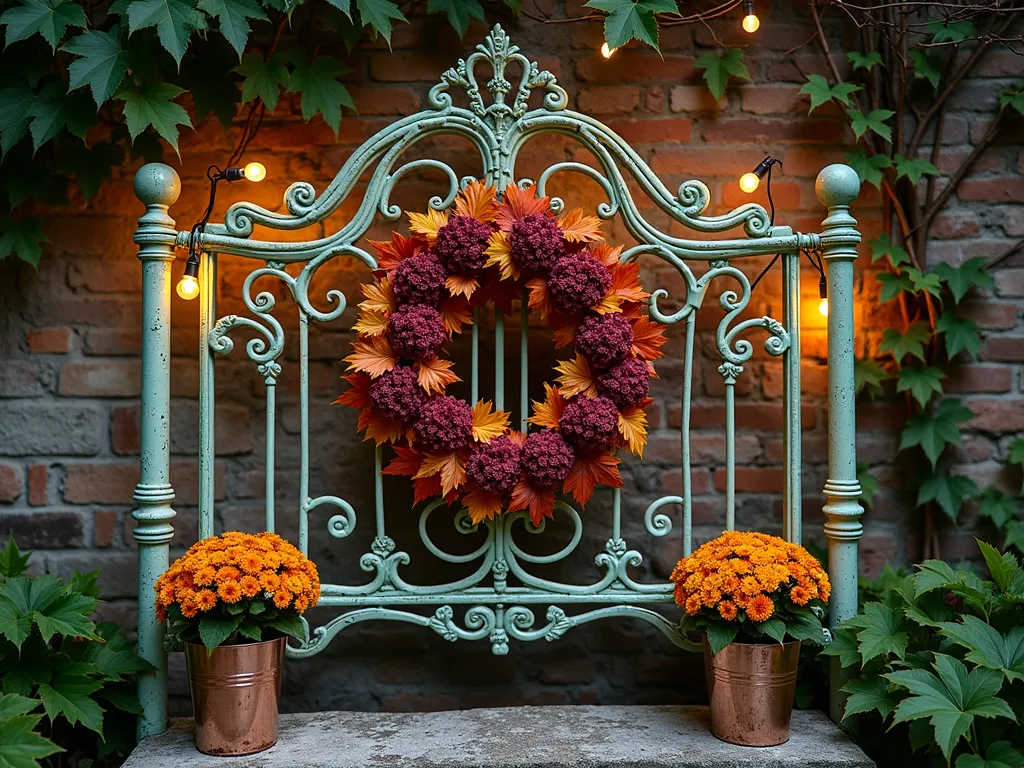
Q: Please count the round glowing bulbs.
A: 6